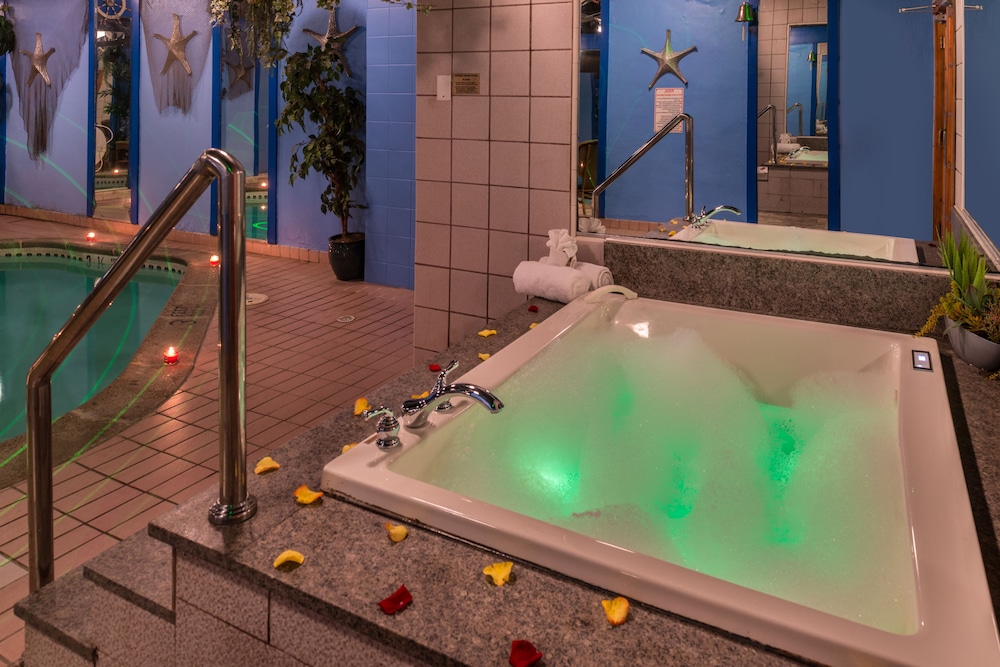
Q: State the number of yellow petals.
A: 12